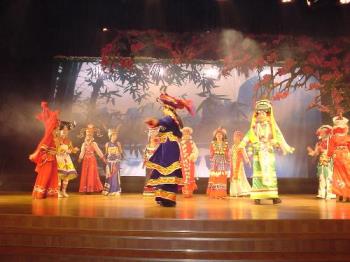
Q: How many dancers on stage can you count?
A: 12